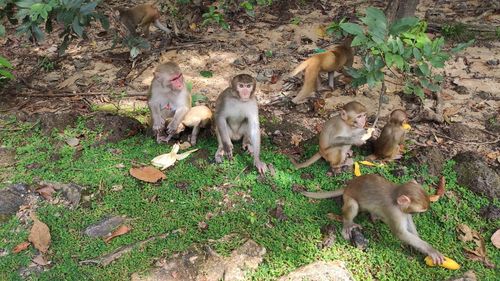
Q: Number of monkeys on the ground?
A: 8